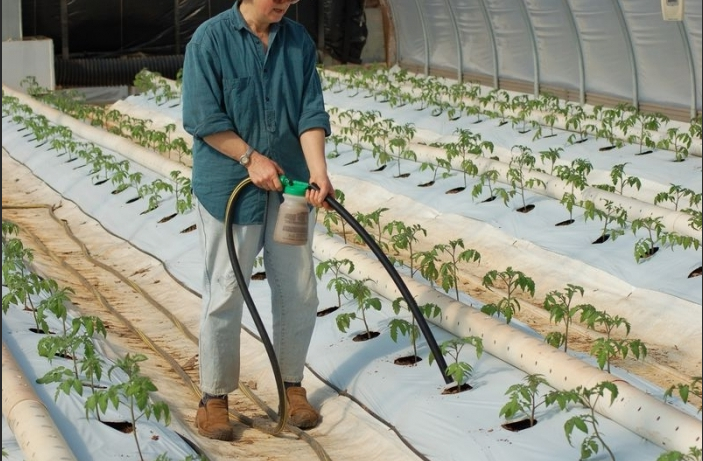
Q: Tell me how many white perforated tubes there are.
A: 4